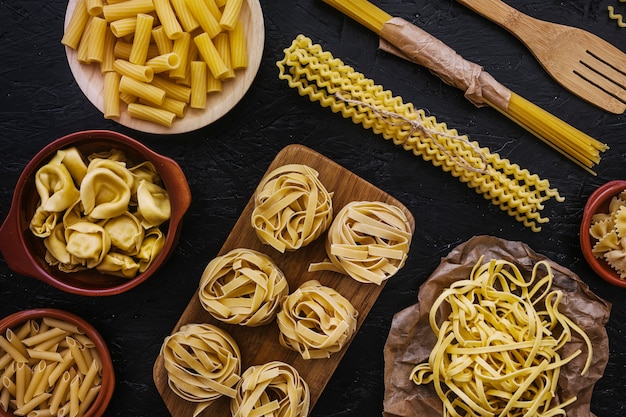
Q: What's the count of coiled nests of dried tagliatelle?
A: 6